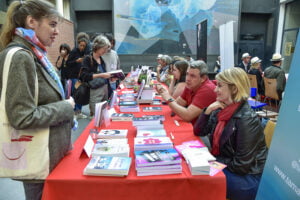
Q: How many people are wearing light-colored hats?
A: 3